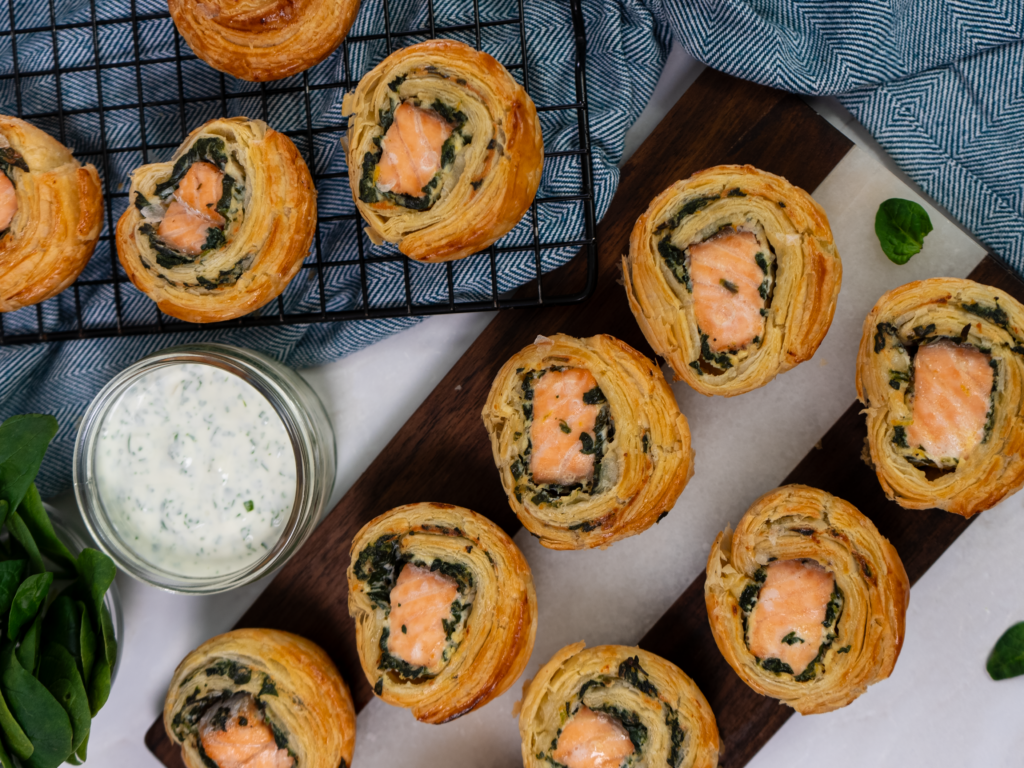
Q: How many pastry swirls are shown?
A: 11